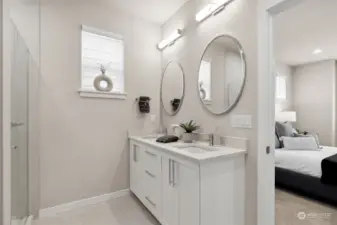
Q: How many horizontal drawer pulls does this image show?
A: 3